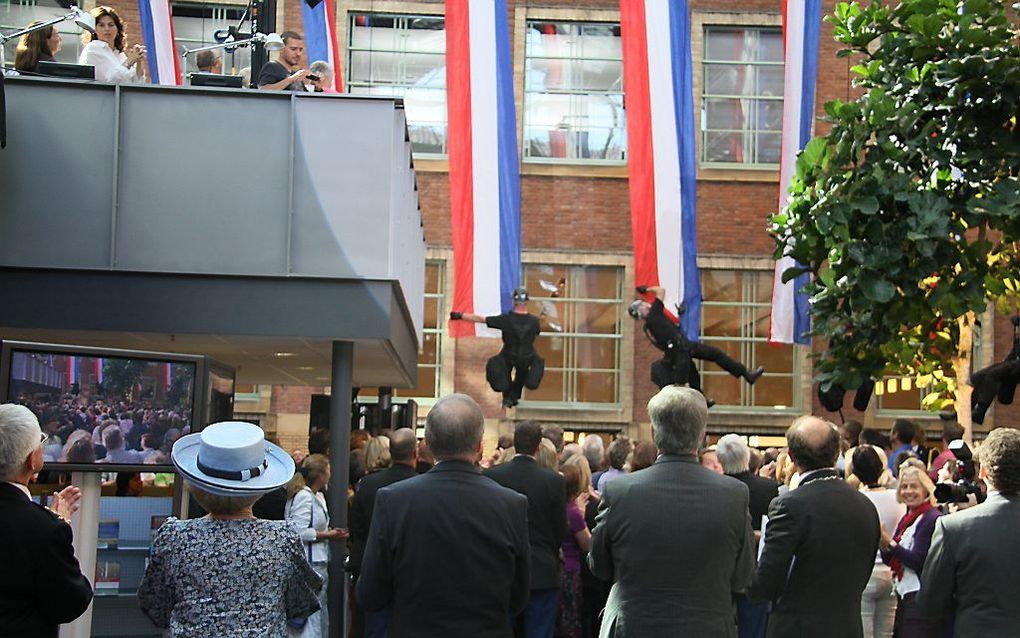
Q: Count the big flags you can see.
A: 5